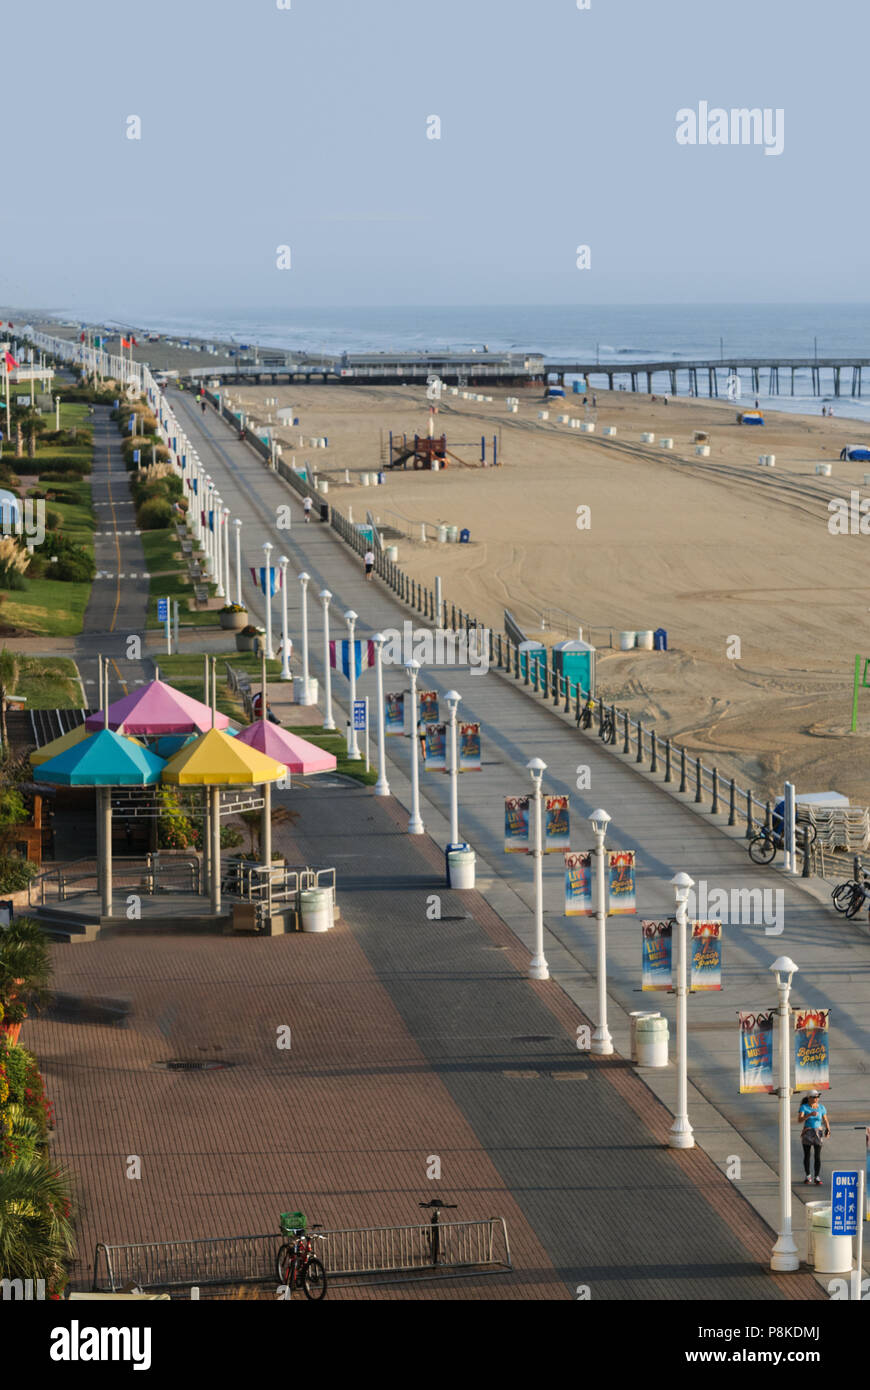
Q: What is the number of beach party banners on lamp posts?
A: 6